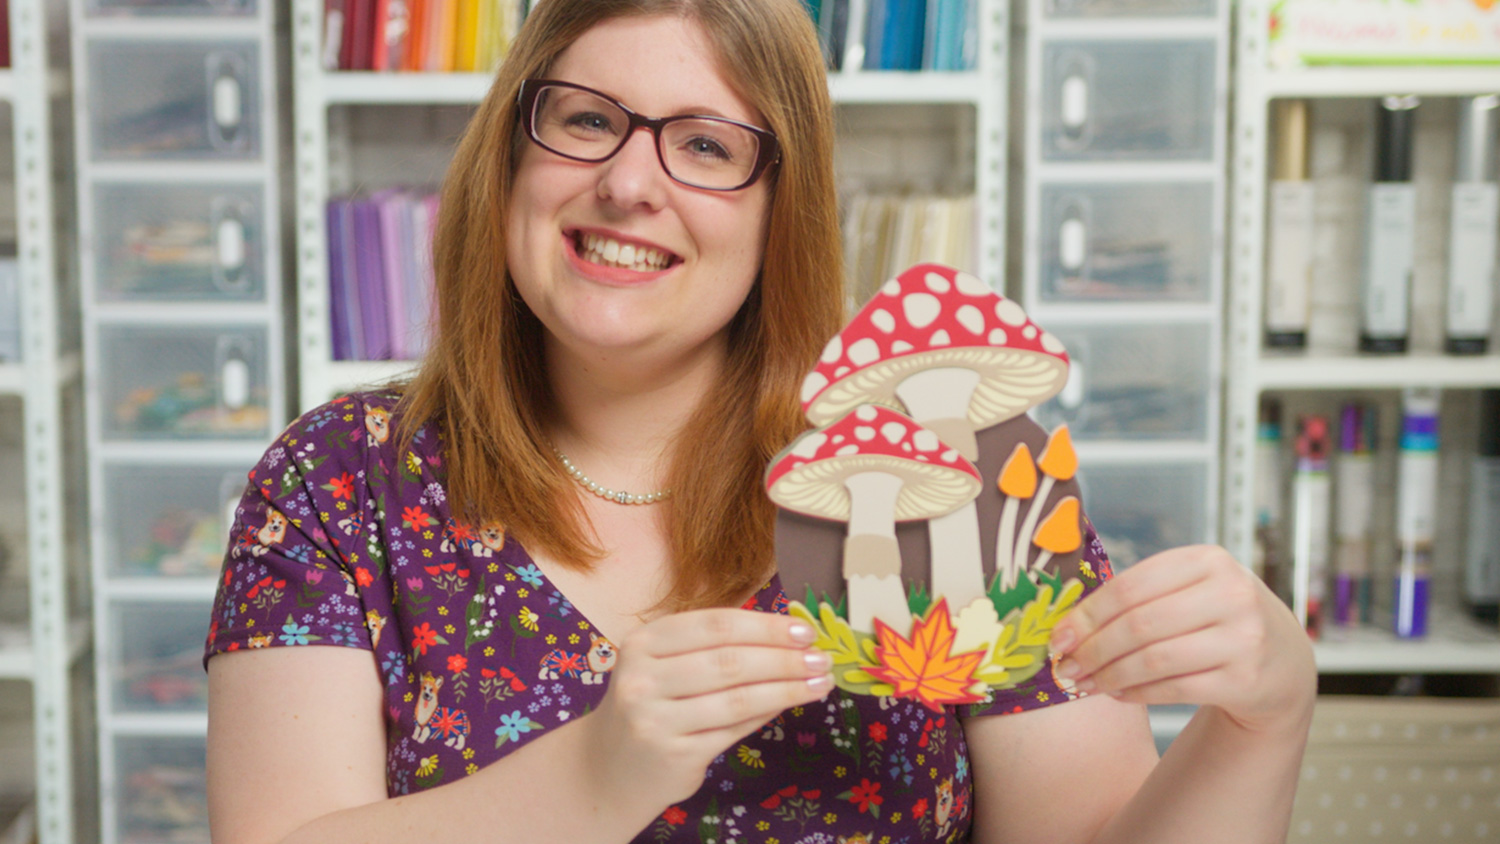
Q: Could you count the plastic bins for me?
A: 12